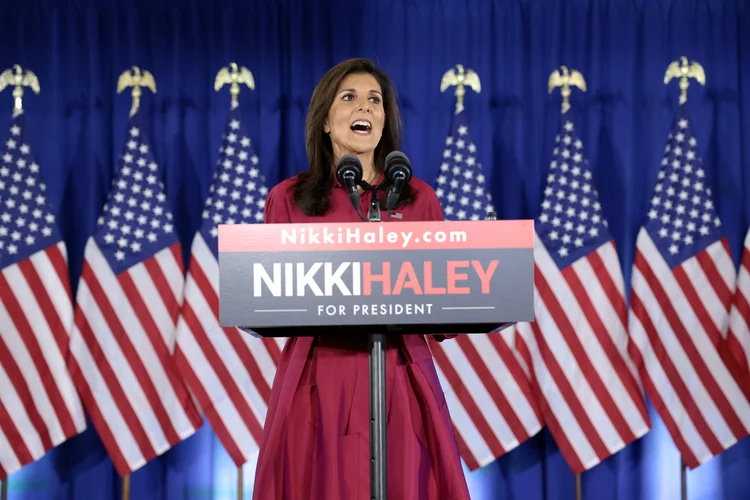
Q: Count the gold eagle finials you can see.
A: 6